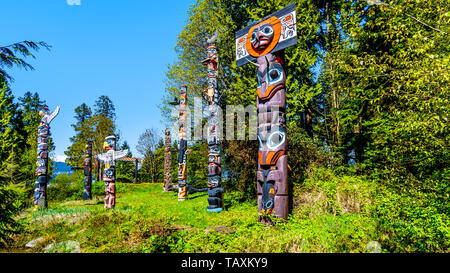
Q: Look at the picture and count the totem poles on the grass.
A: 7